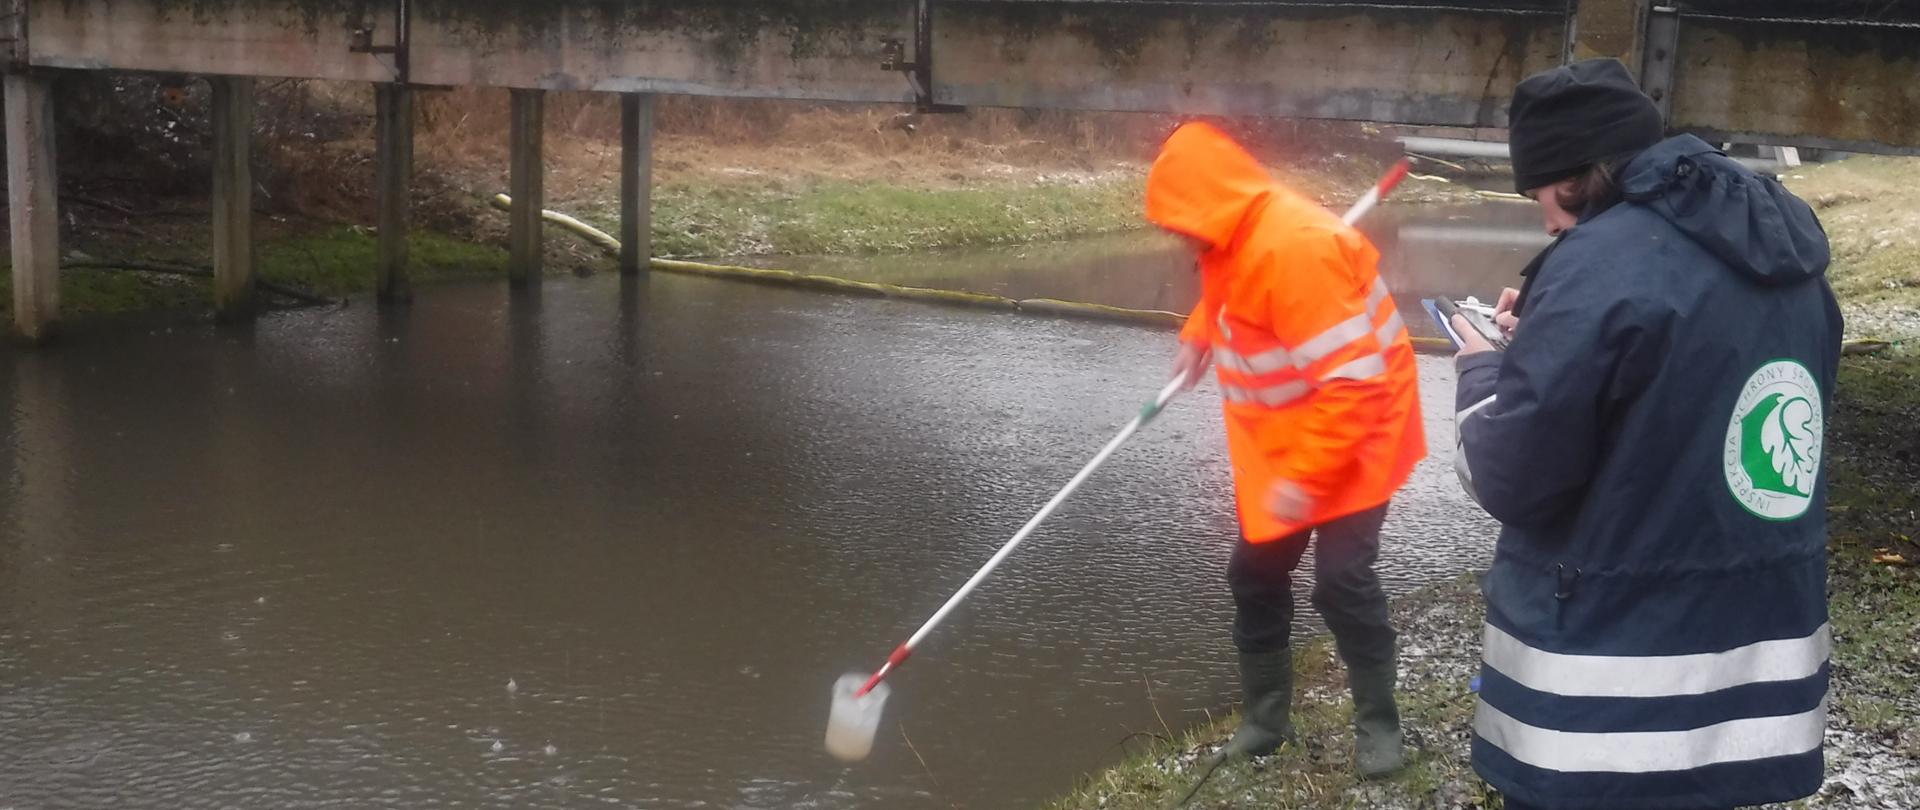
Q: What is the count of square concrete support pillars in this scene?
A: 5